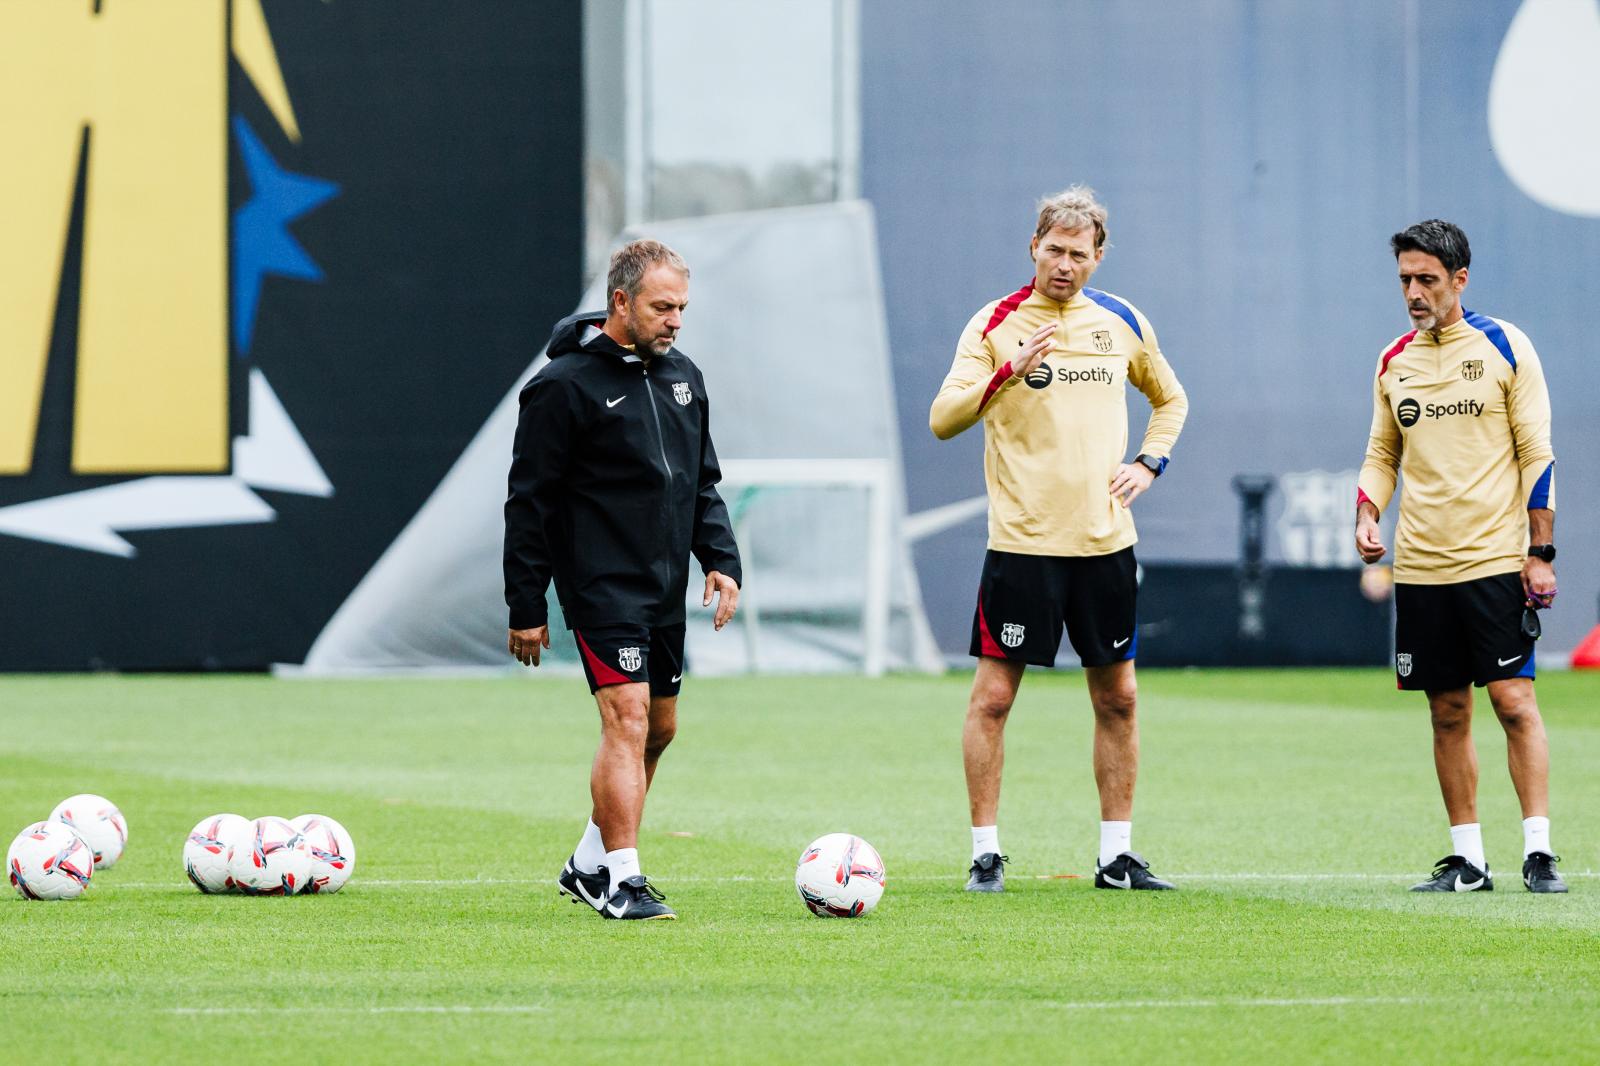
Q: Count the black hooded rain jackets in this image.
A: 1